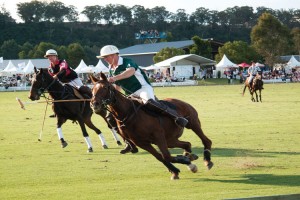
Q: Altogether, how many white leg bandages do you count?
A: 4